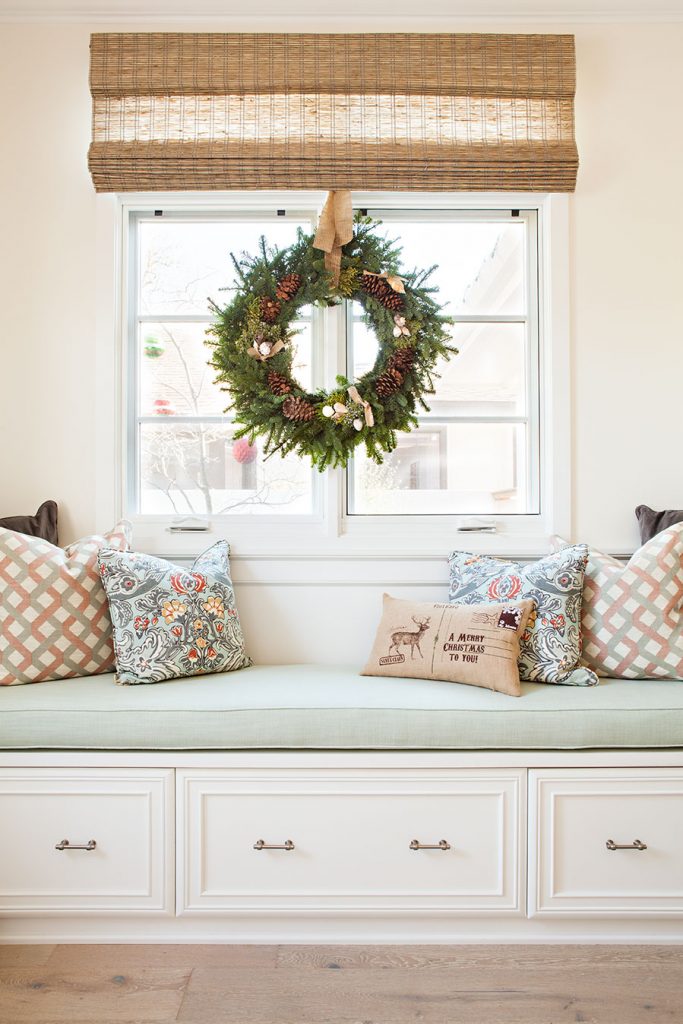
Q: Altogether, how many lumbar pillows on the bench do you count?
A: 1